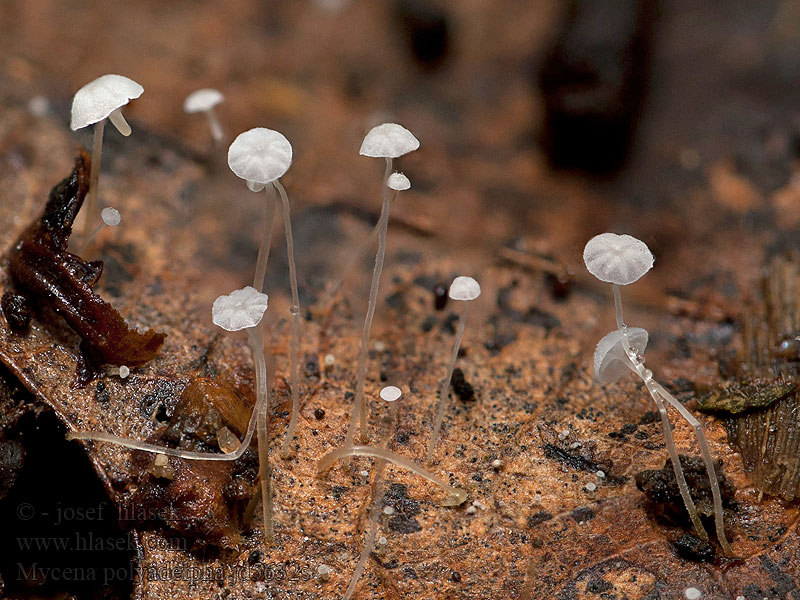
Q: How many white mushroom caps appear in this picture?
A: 11